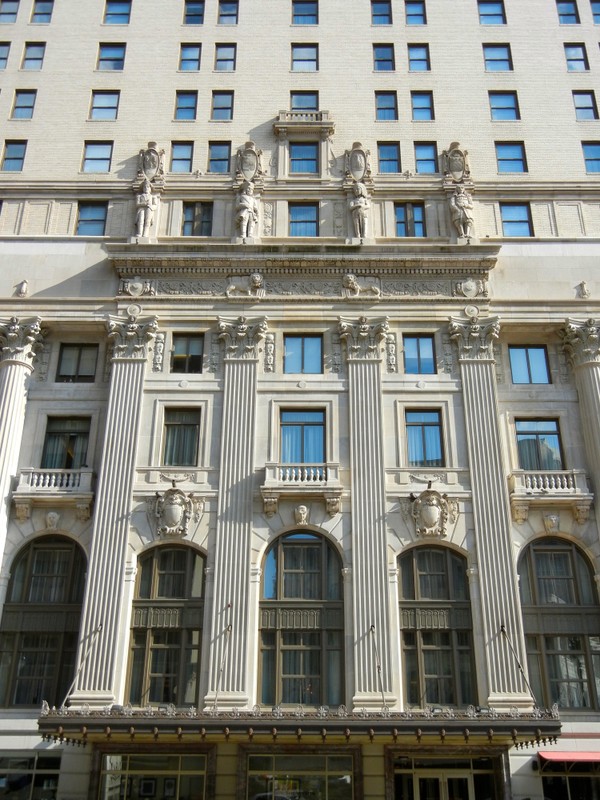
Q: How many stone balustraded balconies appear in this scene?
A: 4